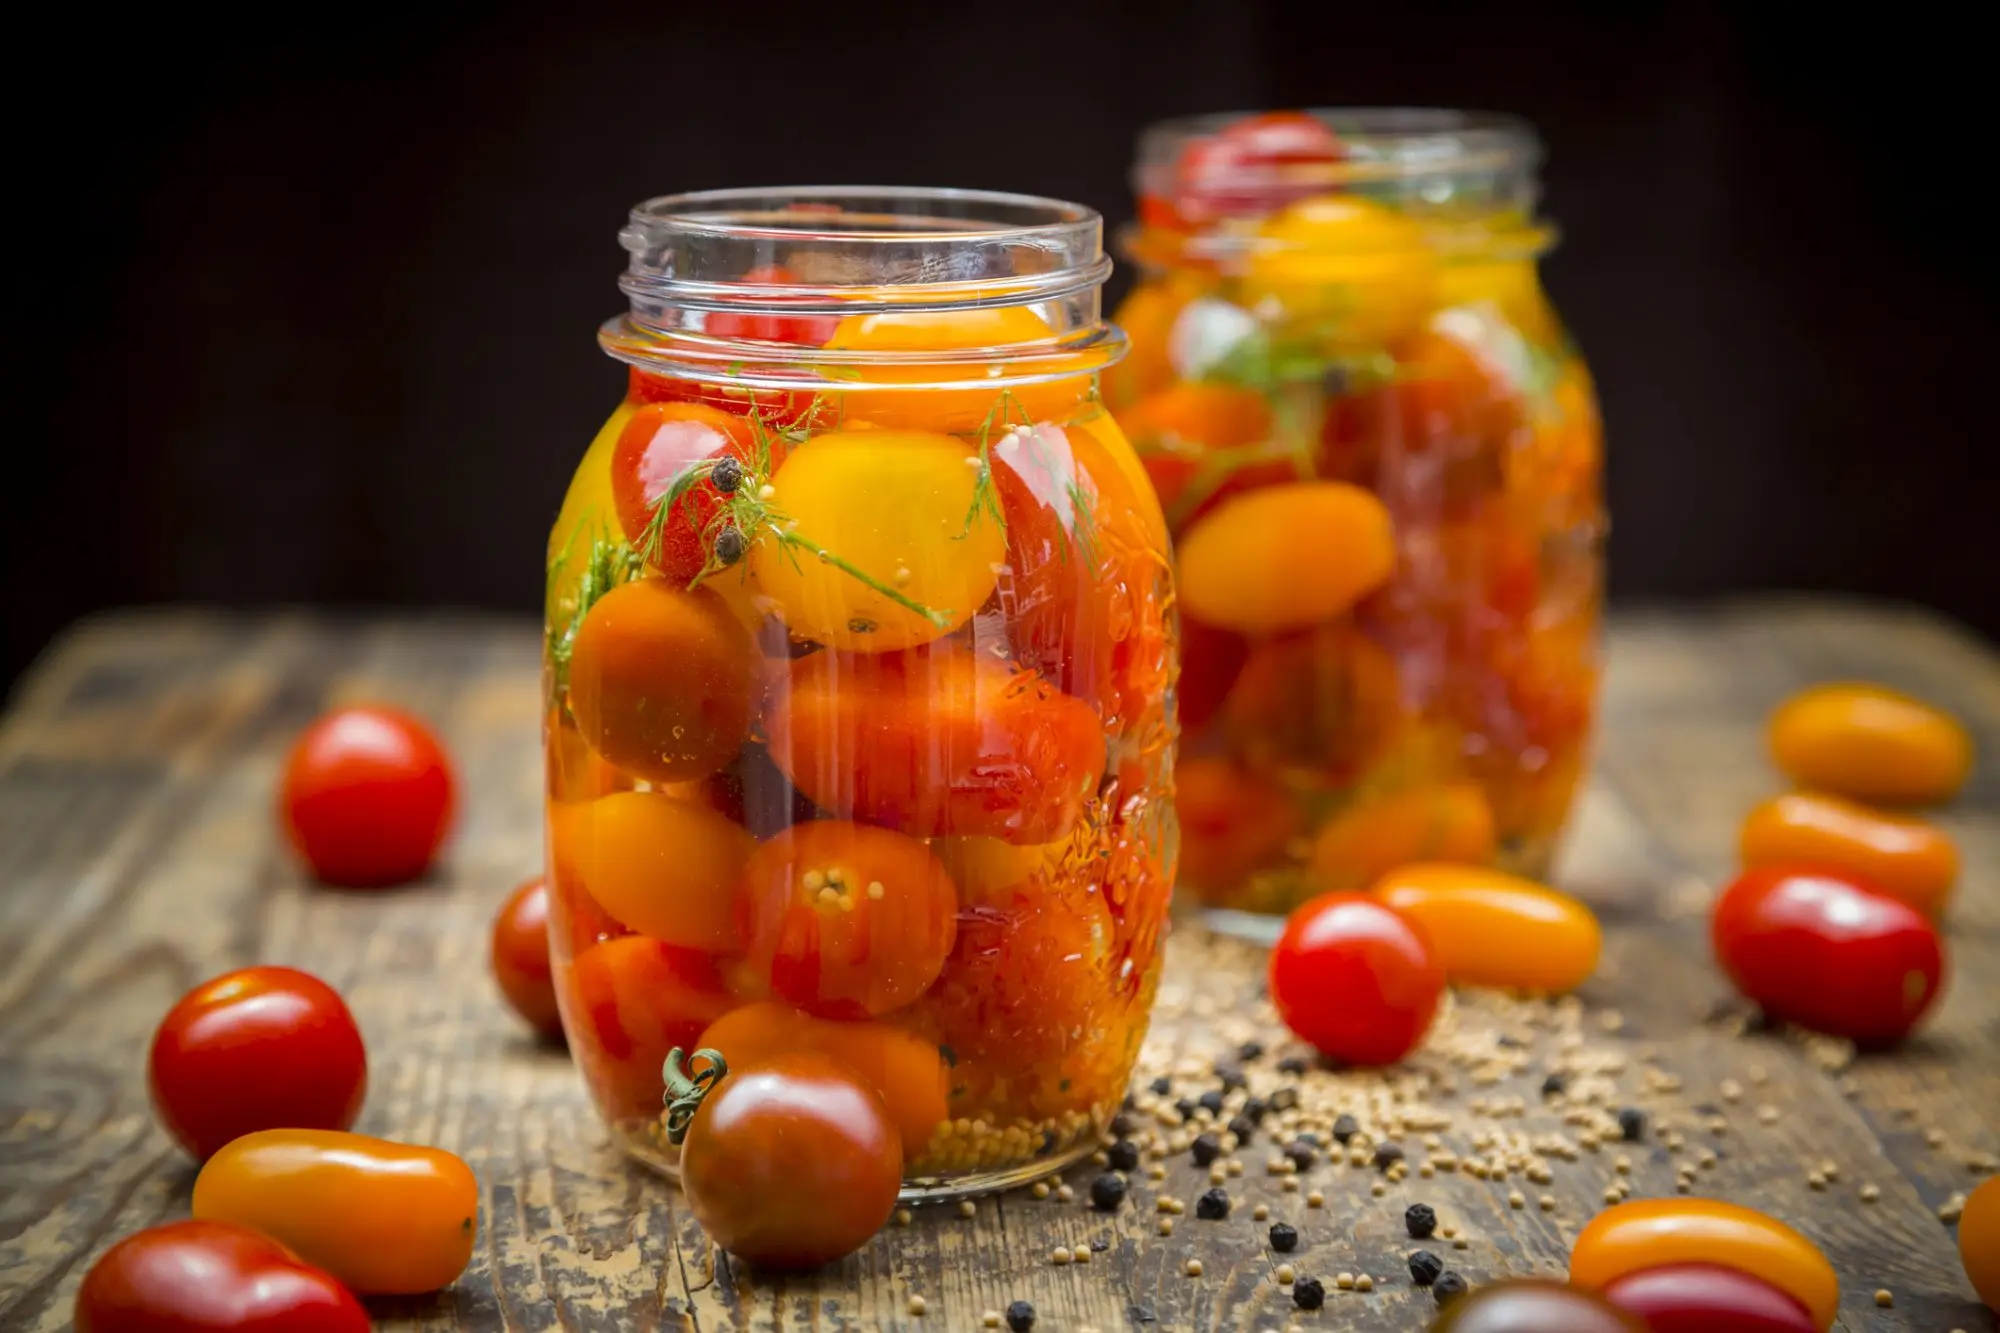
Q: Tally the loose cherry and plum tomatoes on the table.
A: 15